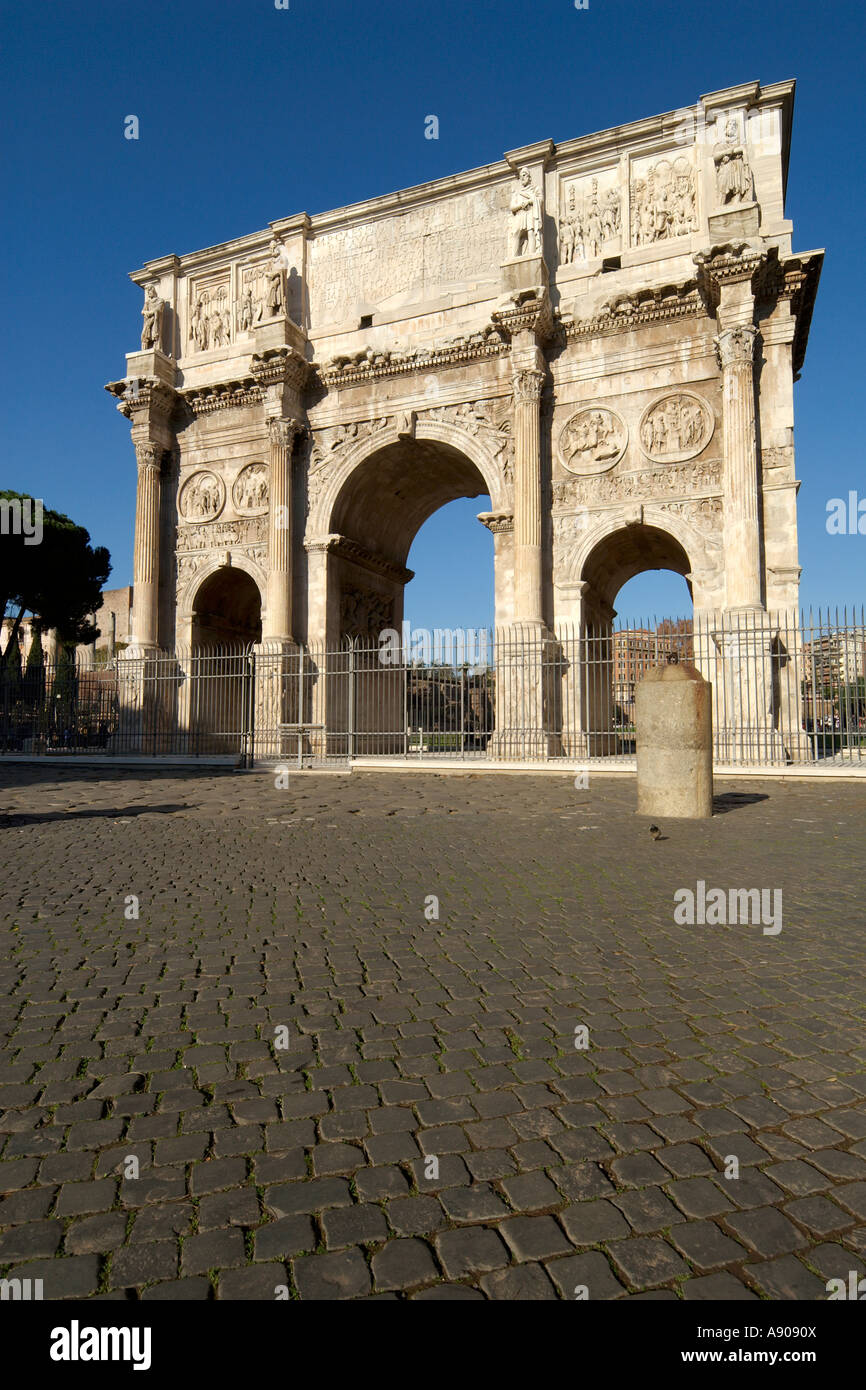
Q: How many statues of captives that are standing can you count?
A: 4